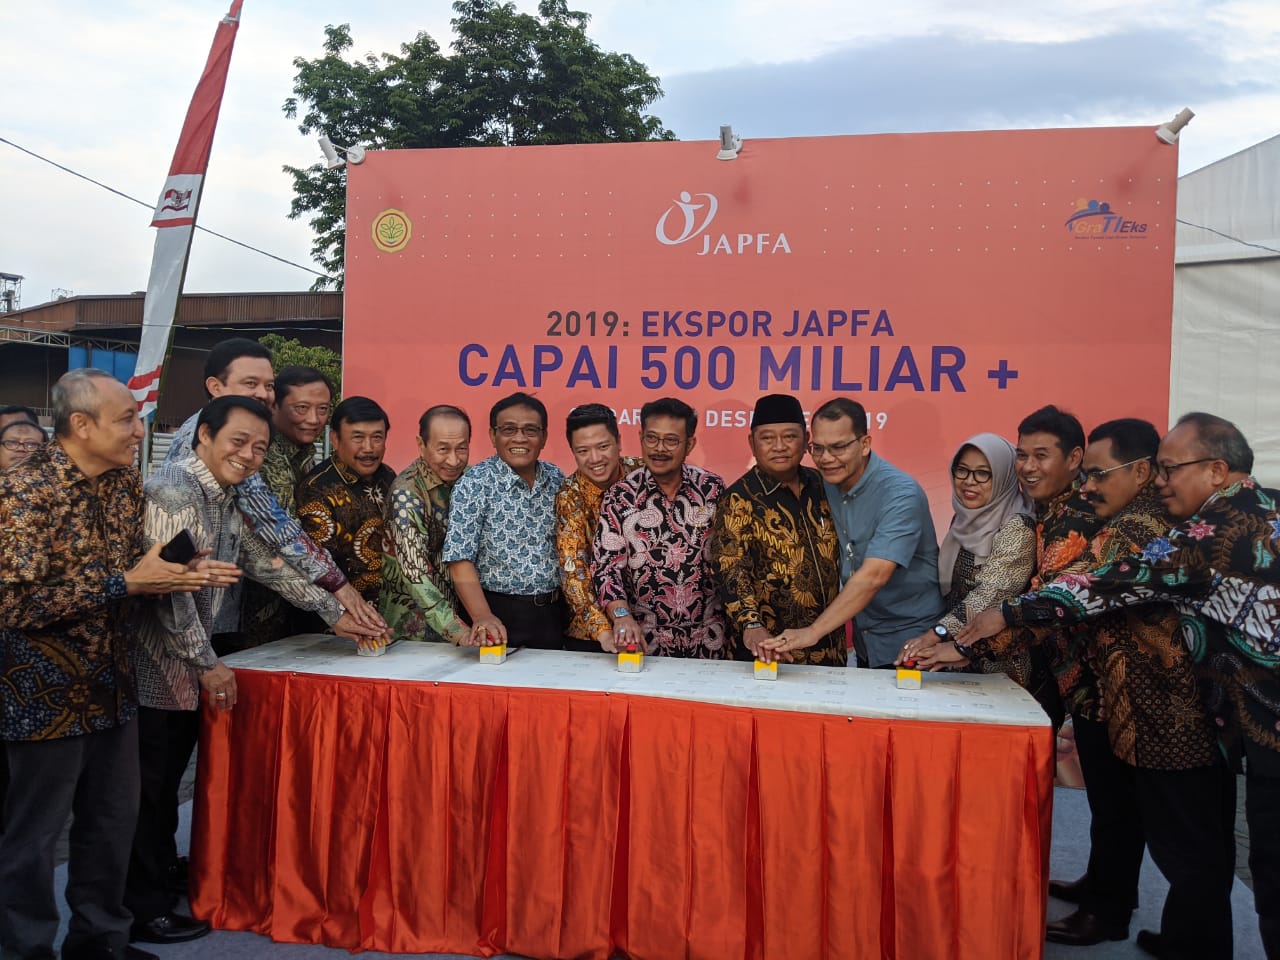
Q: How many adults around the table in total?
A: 15